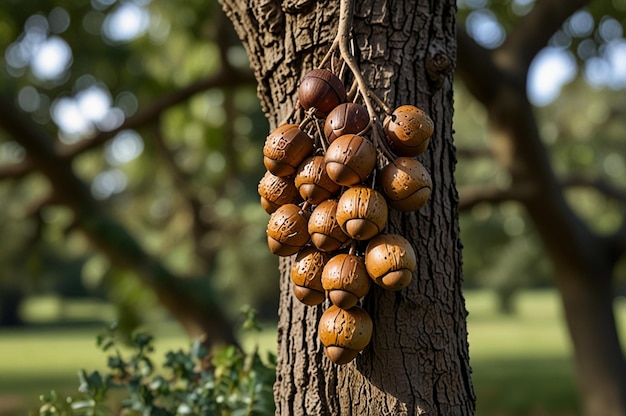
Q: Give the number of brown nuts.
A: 15